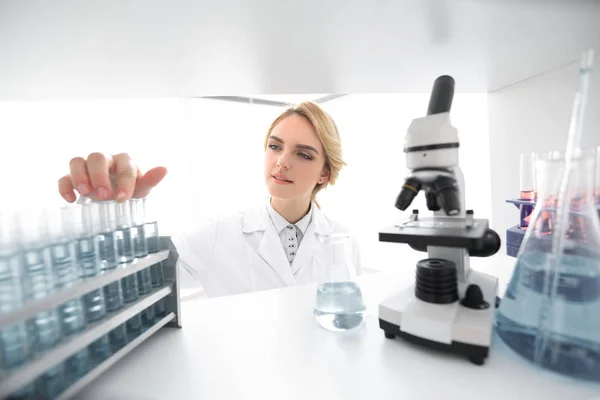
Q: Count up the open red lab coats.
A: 0